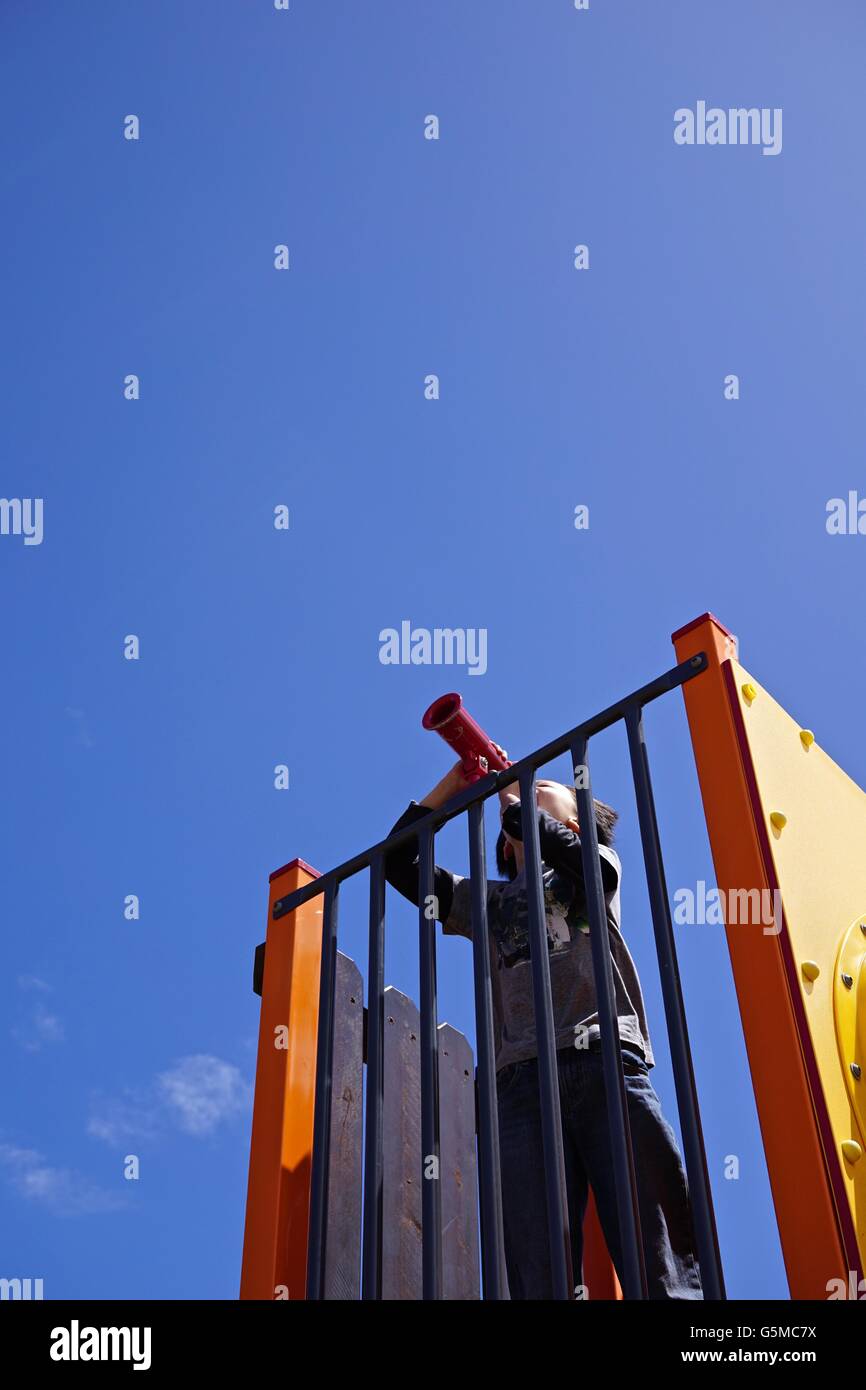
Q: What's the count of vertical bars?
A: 7